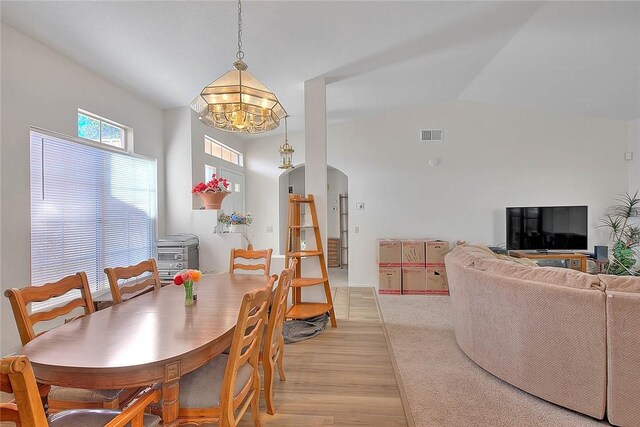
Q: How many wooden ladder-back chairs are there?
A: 6